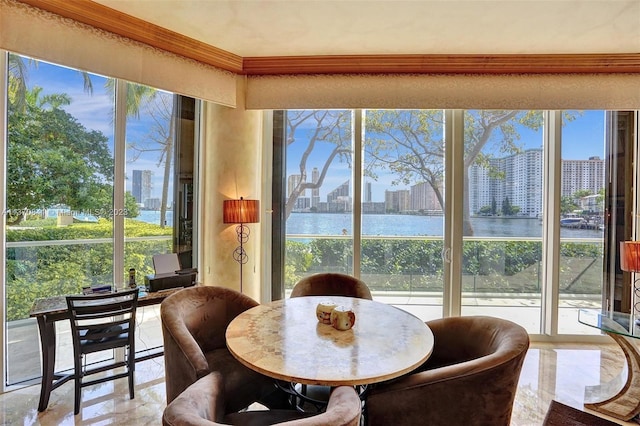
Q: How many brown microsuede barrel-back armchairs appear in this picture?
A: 4